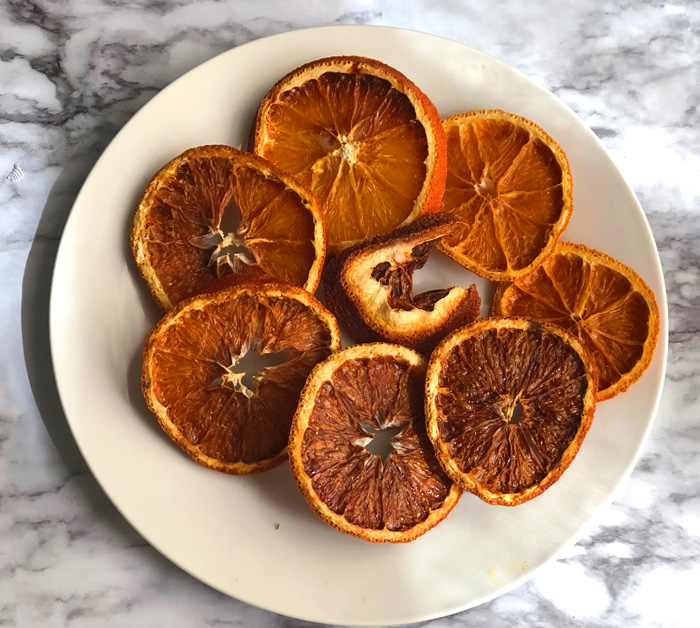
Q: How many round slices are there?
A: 7